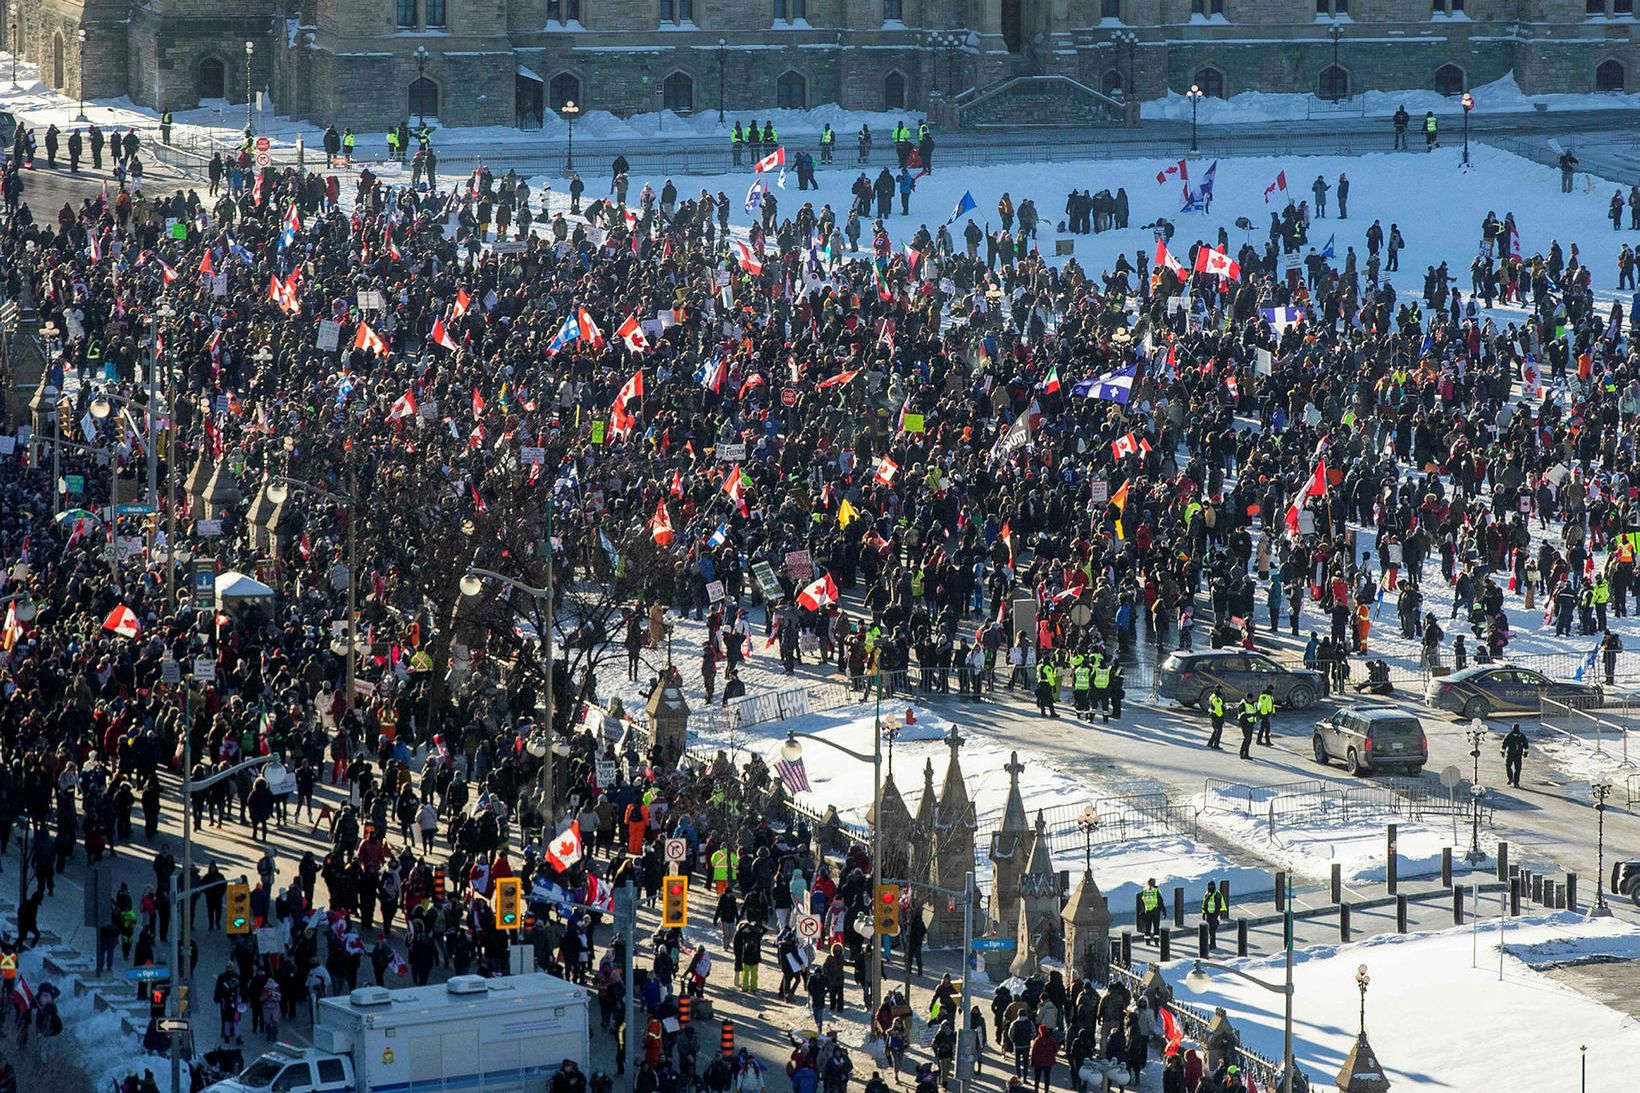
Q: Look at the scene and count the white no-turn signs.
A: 3